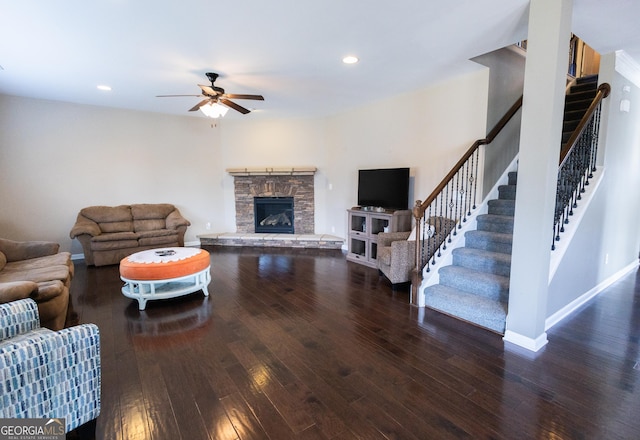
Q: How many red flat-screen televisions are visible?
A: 0